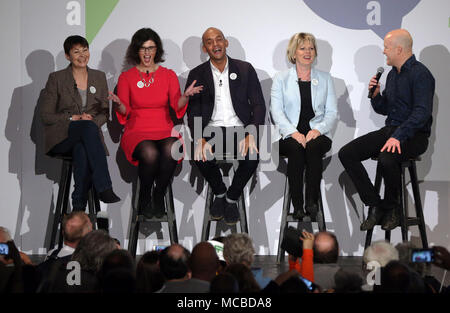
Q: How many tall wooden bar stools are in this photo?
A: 5